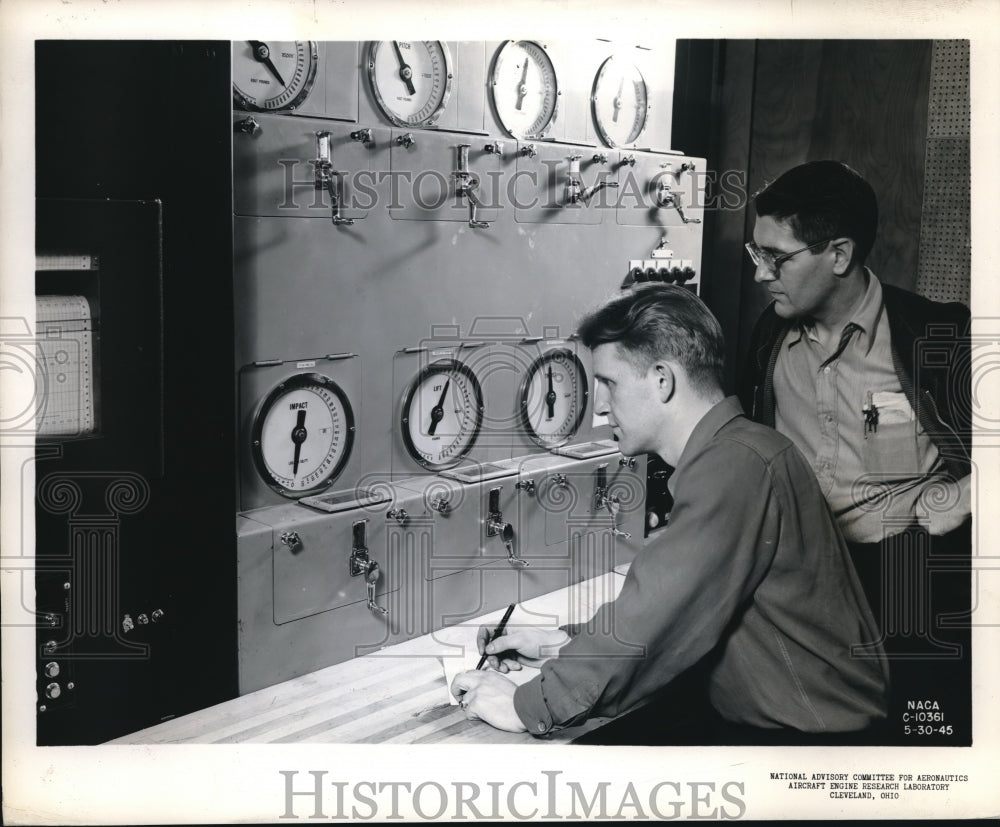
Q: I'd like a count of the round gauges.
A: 7